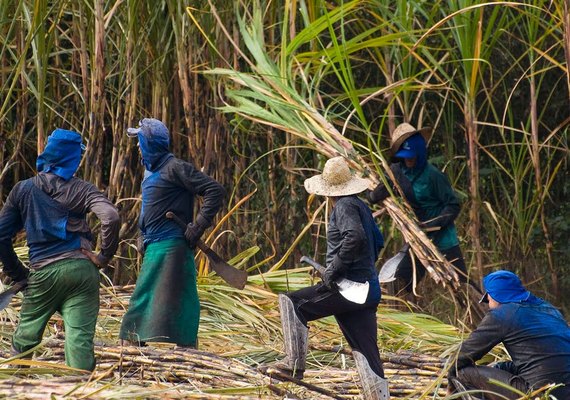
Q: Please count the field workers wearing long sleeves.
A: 5